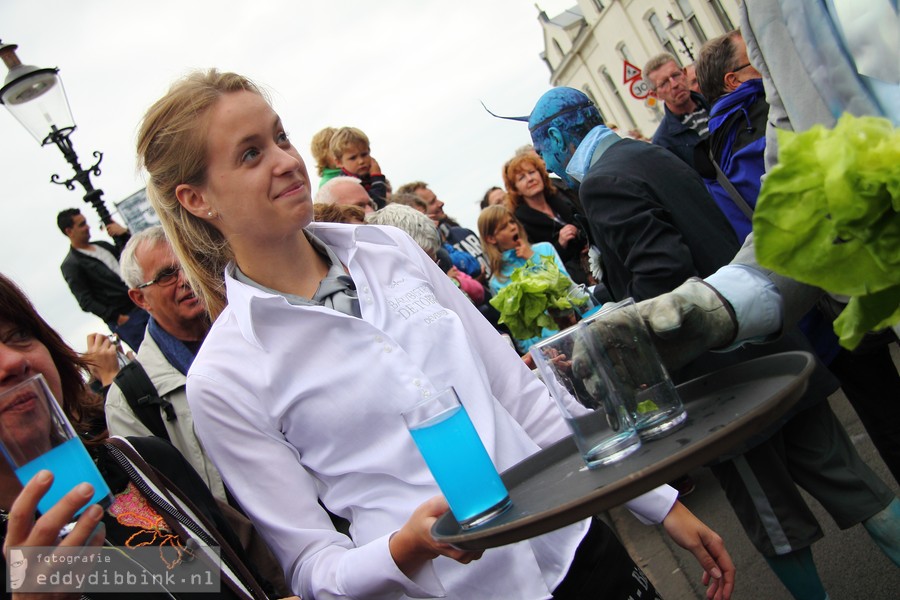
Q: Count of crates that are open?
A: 0